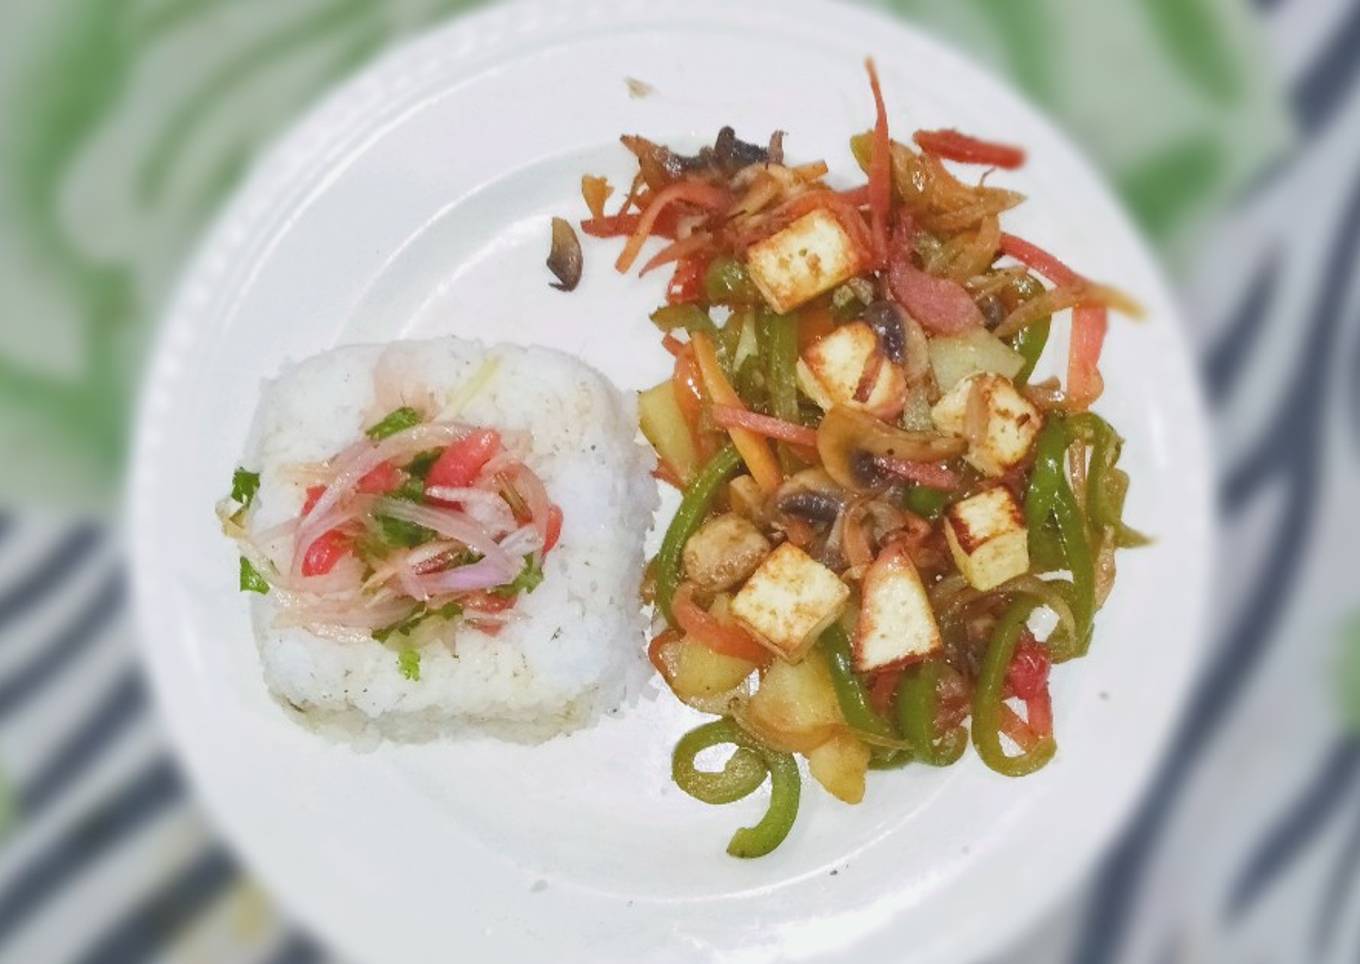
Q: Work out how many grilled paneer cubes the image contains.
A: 6